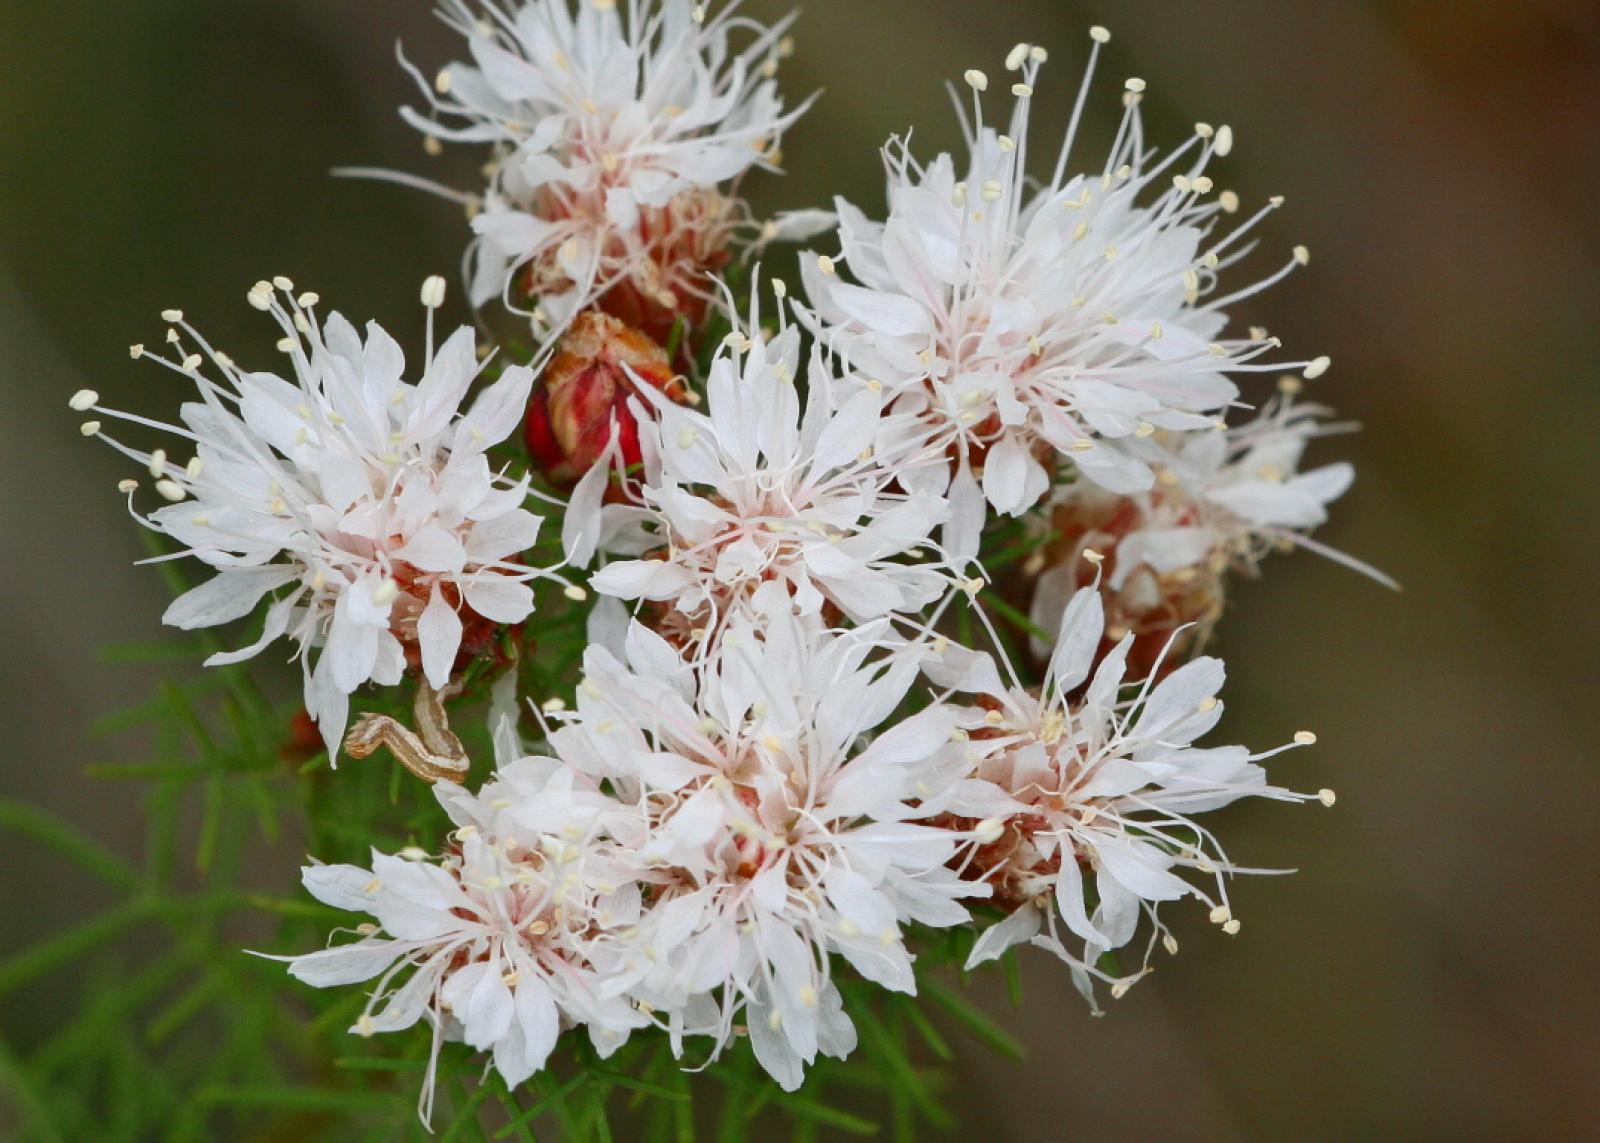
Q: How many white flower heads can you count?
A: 8